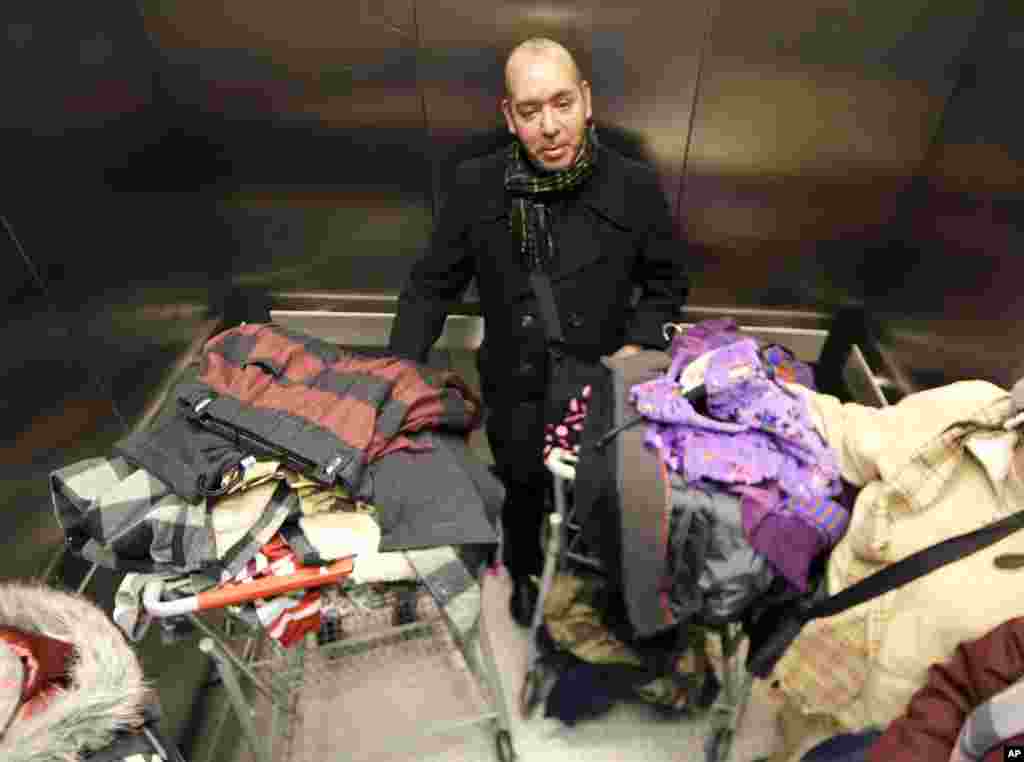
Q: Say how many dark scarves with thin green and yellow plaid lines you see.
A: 1